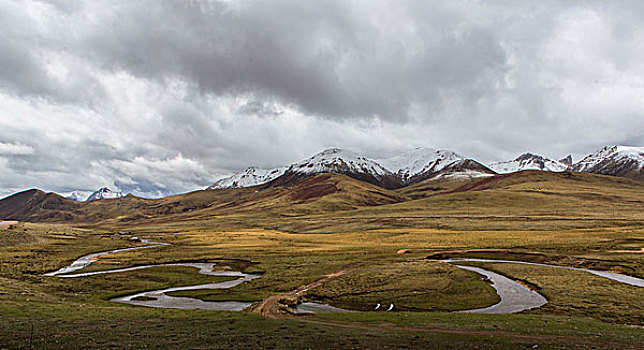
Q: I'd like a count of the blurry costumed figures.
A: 0